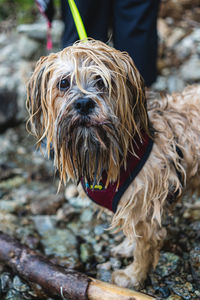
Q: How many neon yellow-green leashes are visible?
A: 1